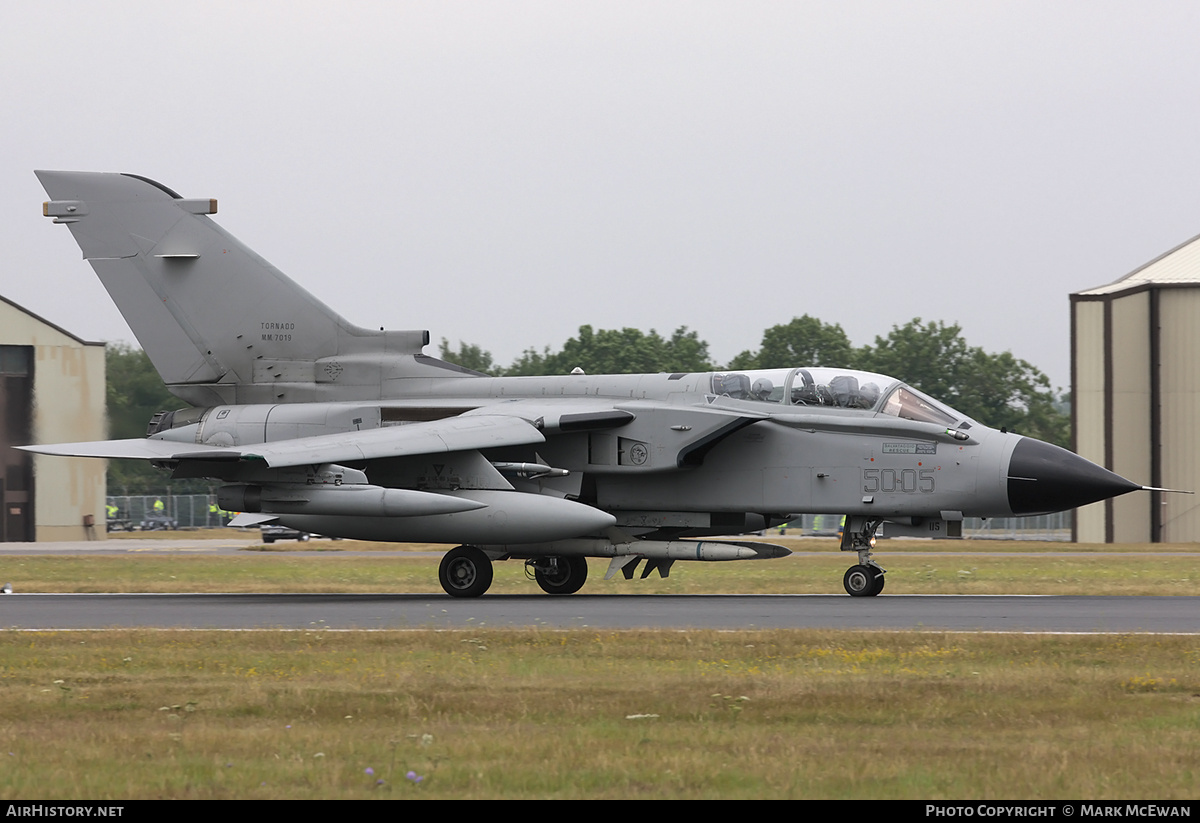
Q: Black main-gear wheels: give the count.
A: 2